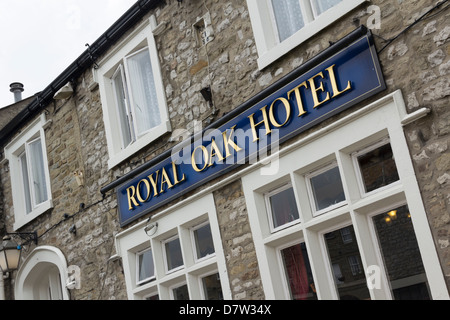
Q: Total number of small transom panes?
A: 6